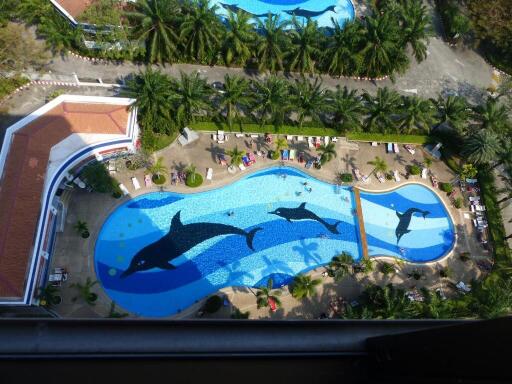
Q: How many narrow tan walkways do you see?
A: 1